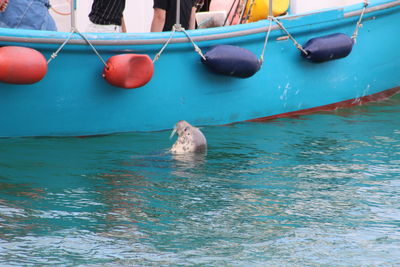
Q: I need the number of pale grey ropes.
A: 7